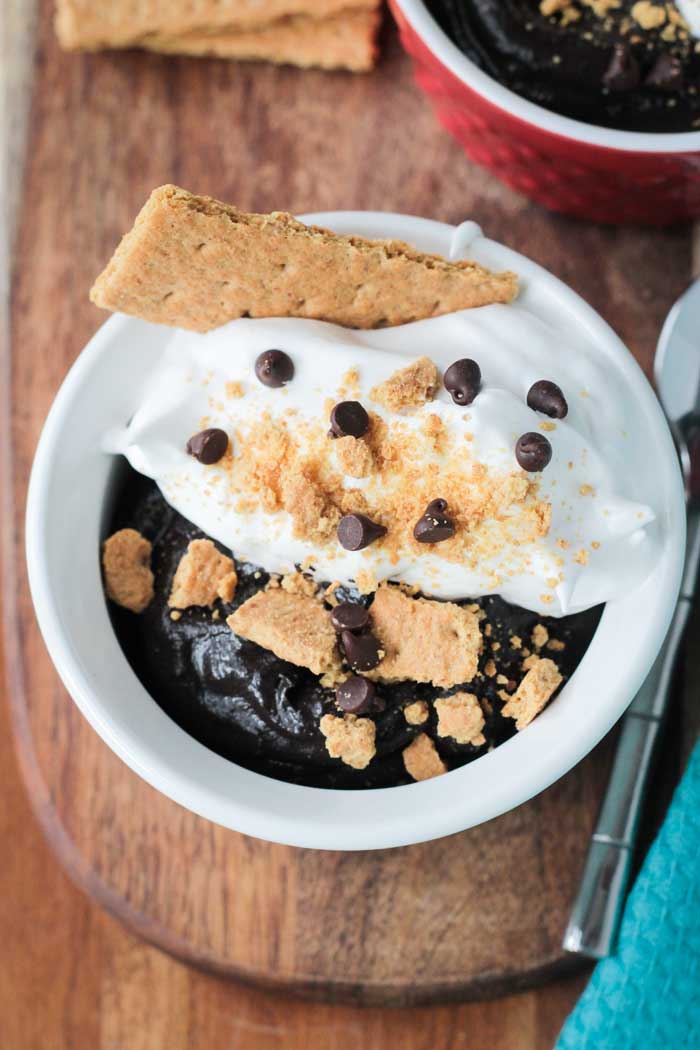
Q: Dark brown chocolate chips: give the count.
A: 13